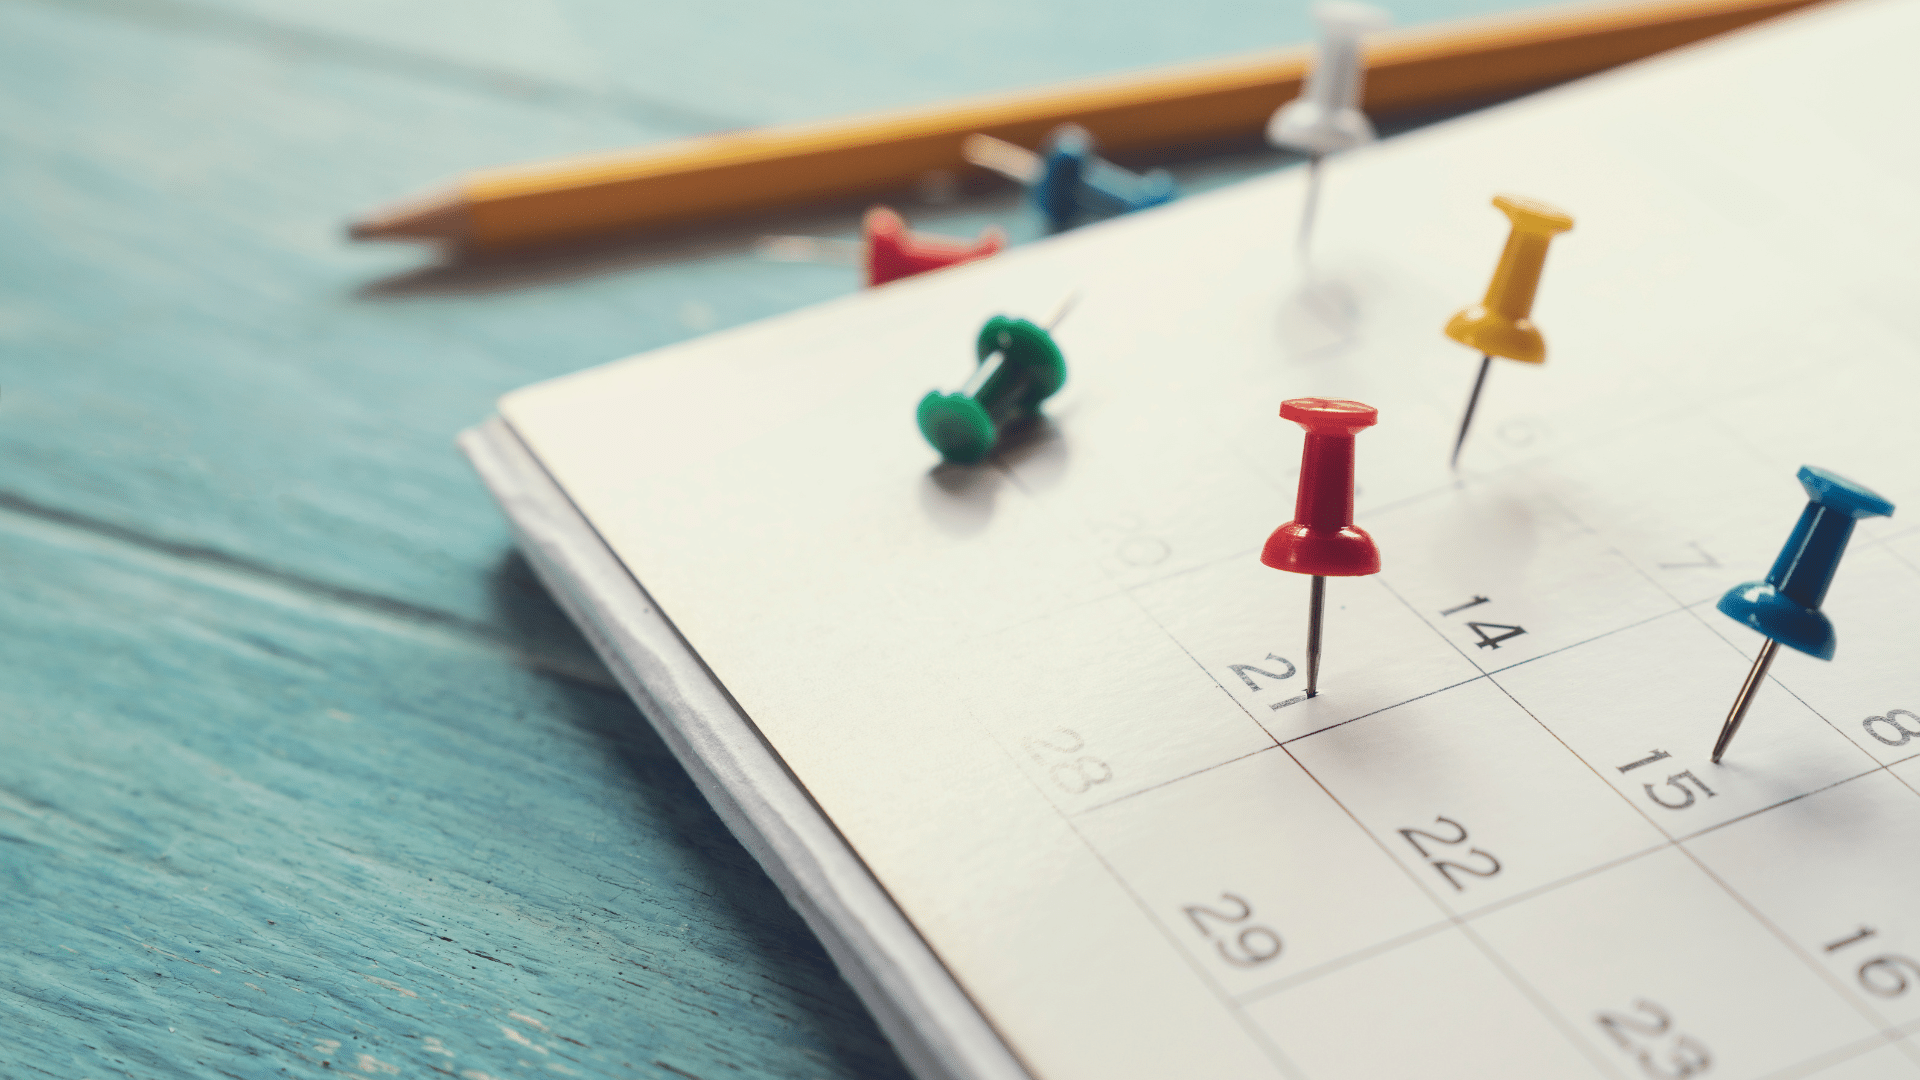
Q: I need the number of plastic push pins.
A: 7